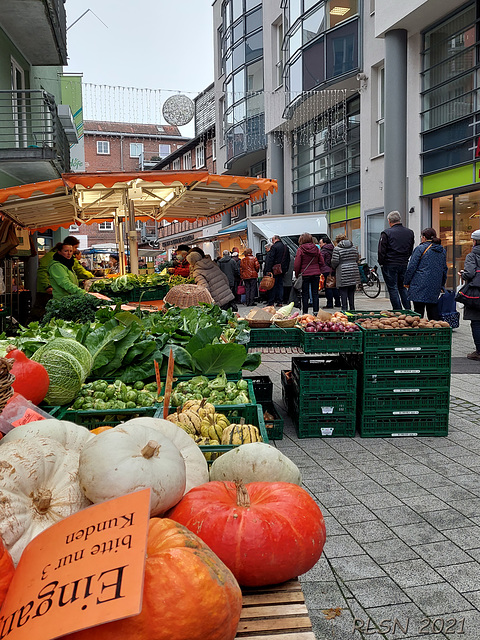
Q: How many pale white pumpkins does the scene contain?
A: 5